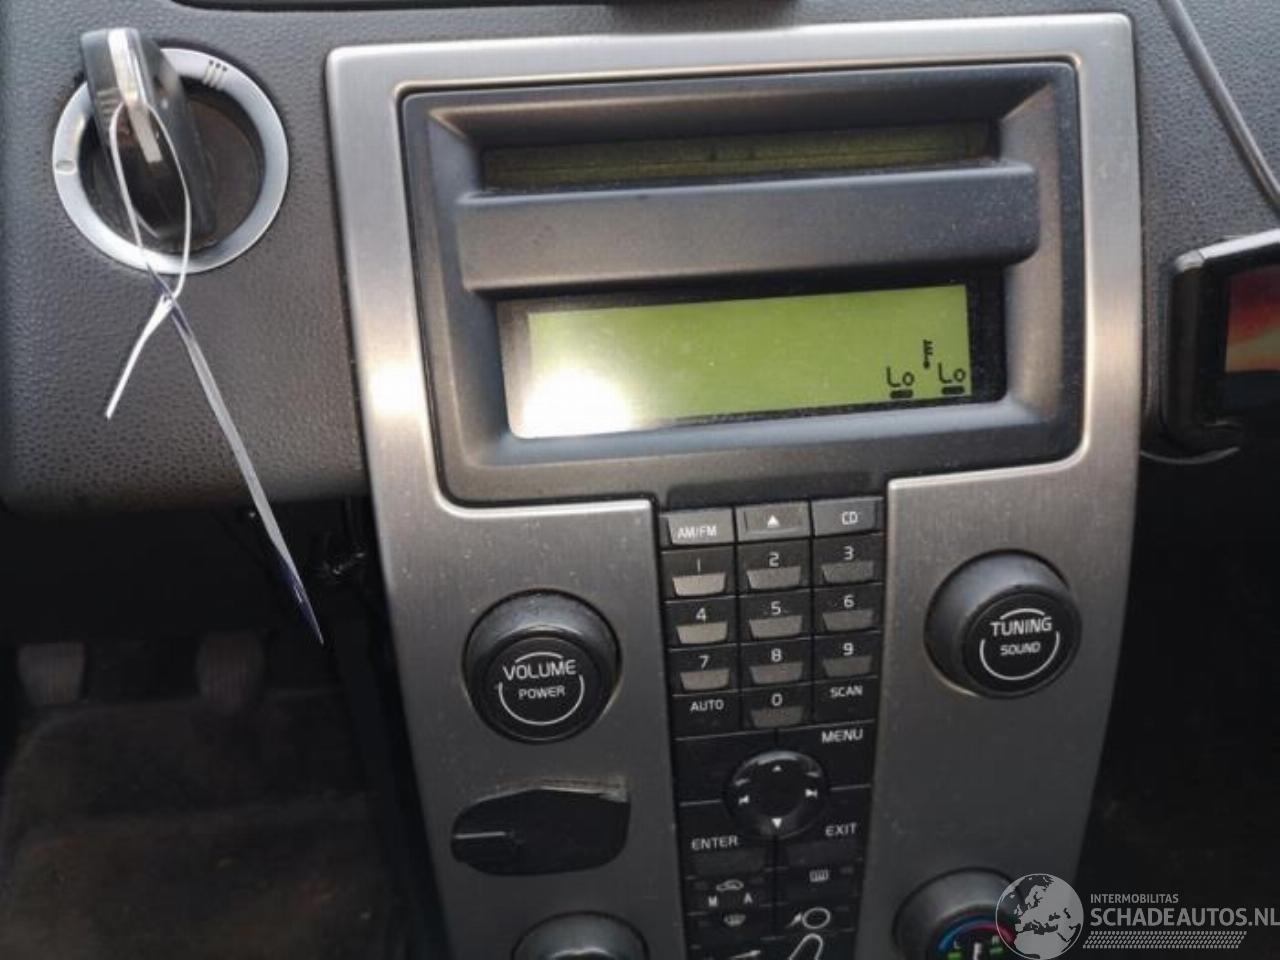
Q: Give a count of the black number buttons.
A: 10